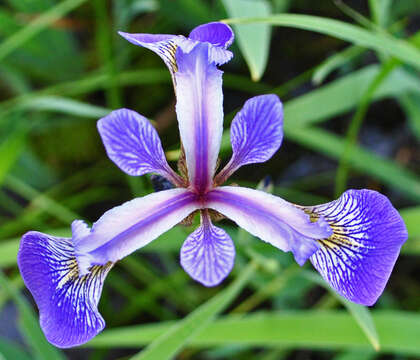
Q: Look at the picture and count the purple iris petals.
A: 6